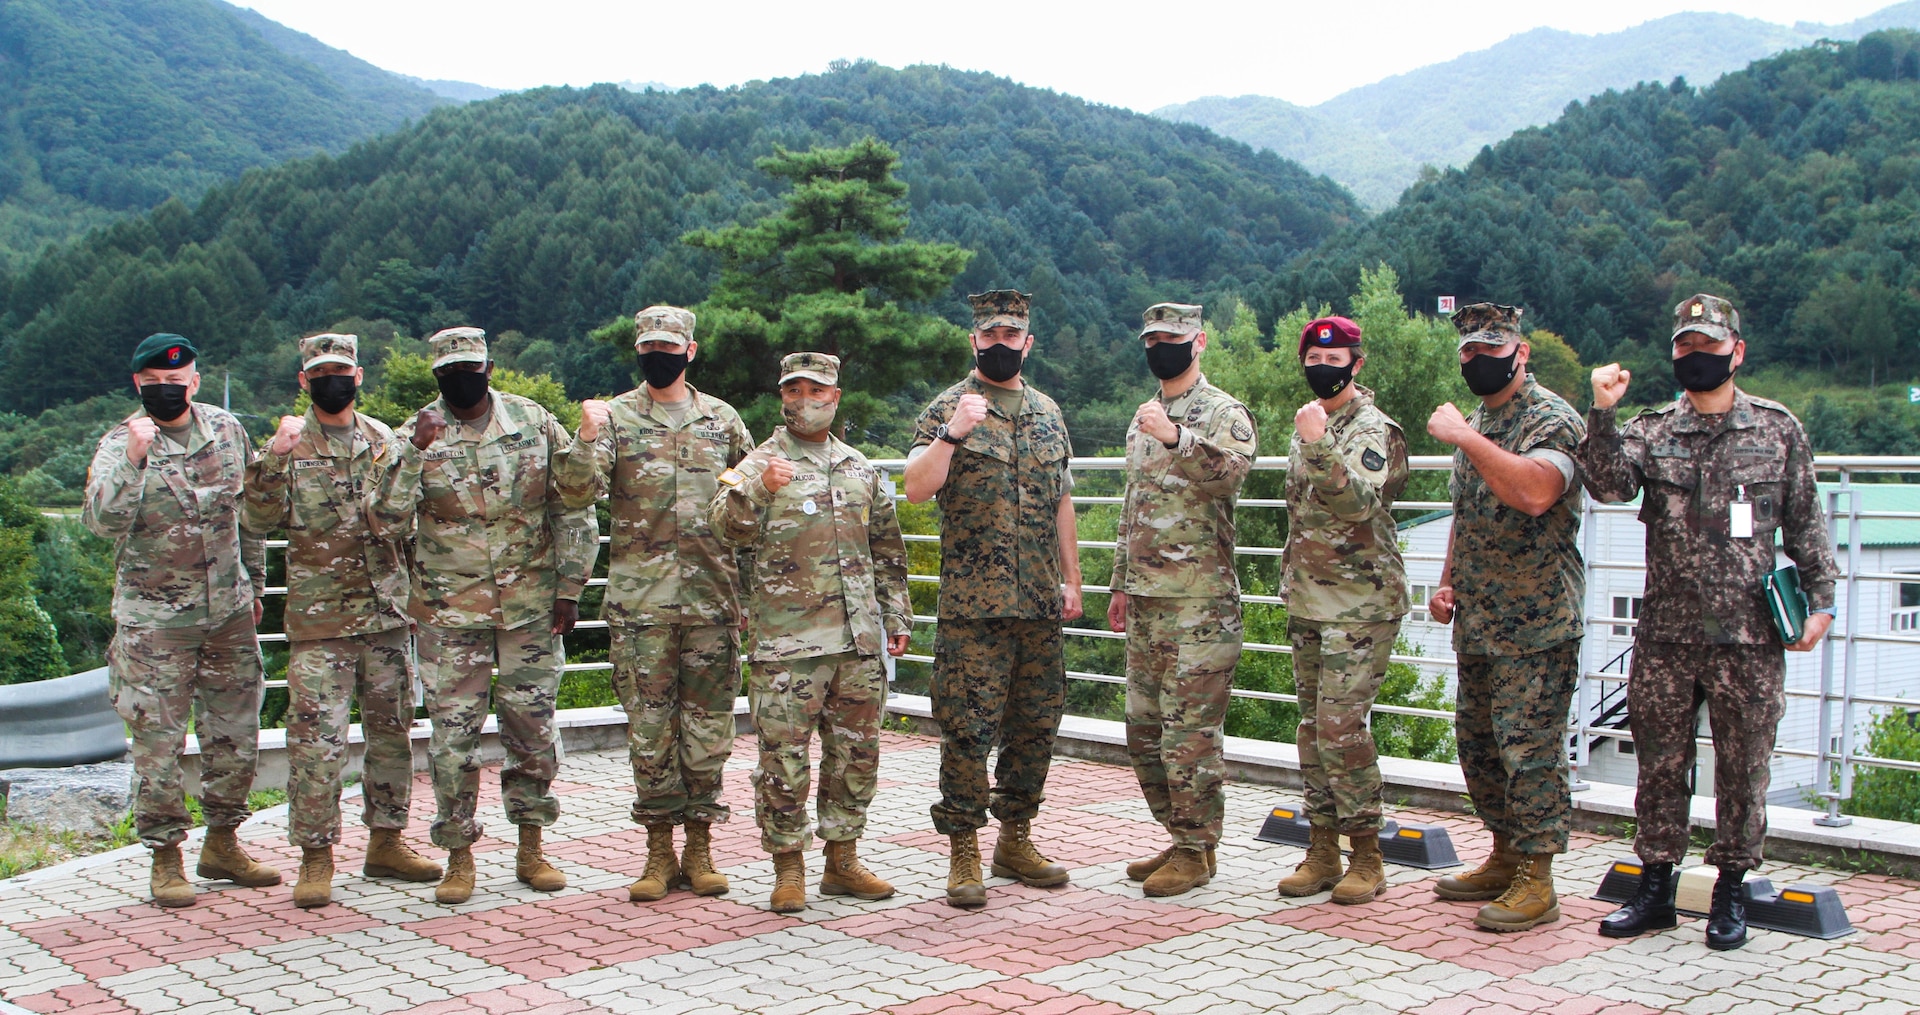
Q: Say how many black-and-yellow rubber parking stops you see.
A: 2